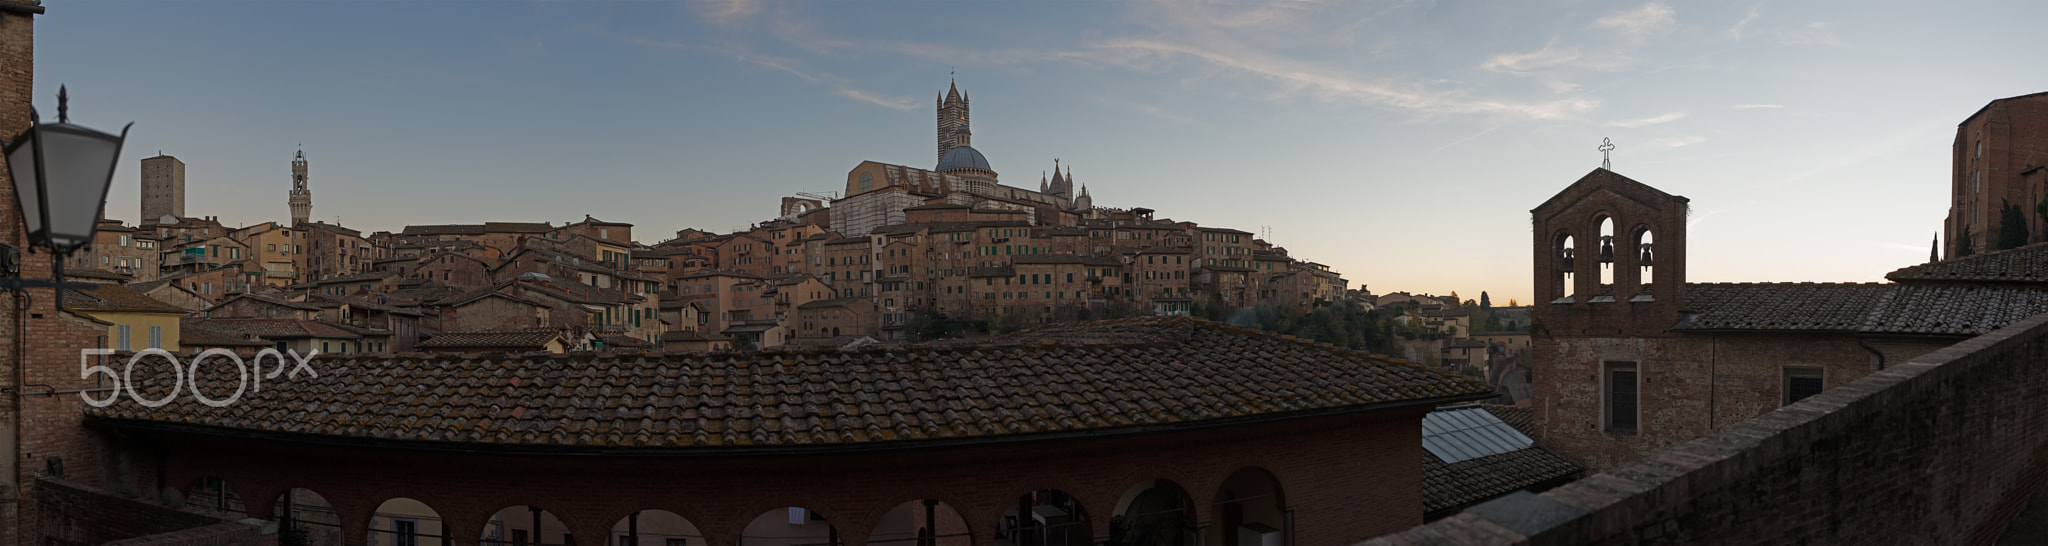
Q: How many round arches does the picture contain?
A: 13